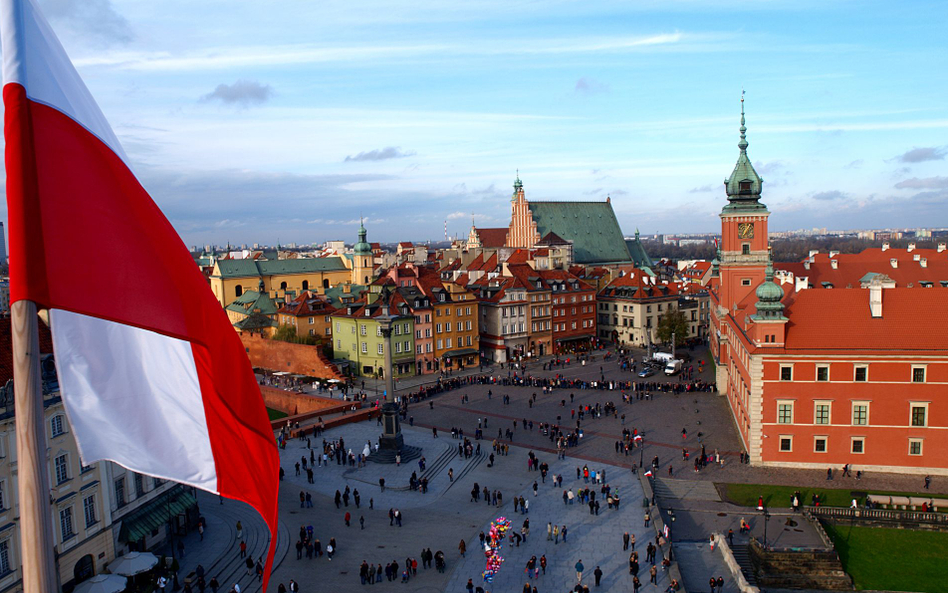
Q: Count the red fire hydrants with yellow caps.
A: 0